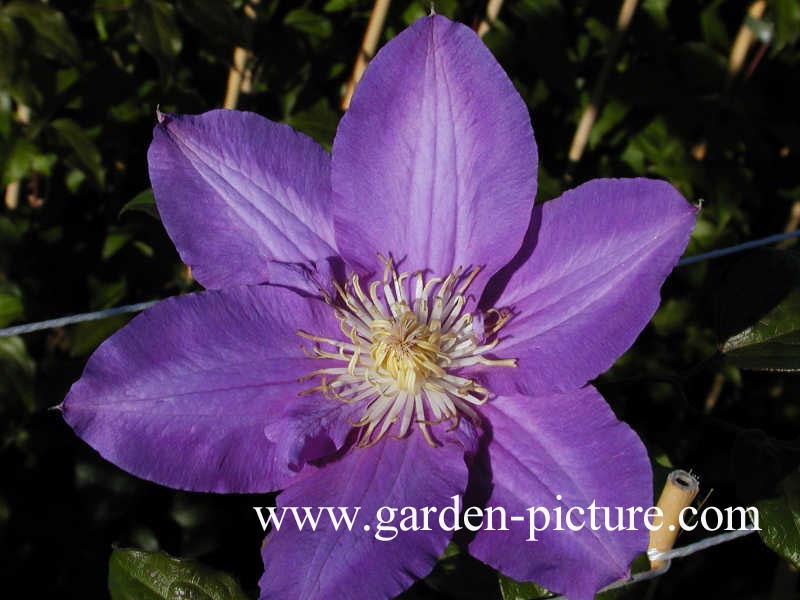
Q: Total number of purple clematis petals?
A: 6